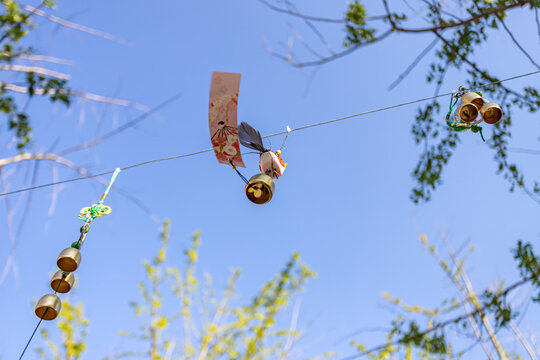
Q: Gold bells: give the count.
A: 7